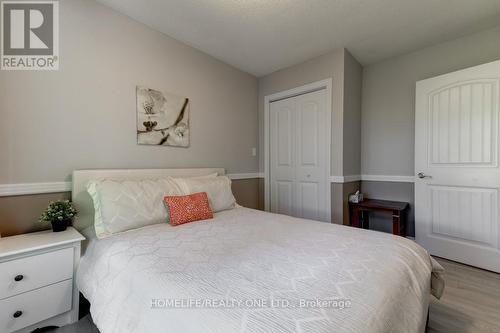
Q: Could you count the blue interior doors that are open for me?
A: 0